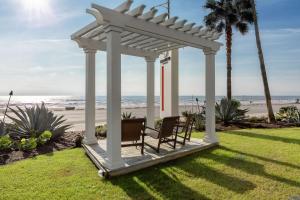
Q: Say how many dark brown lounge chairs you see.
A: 3